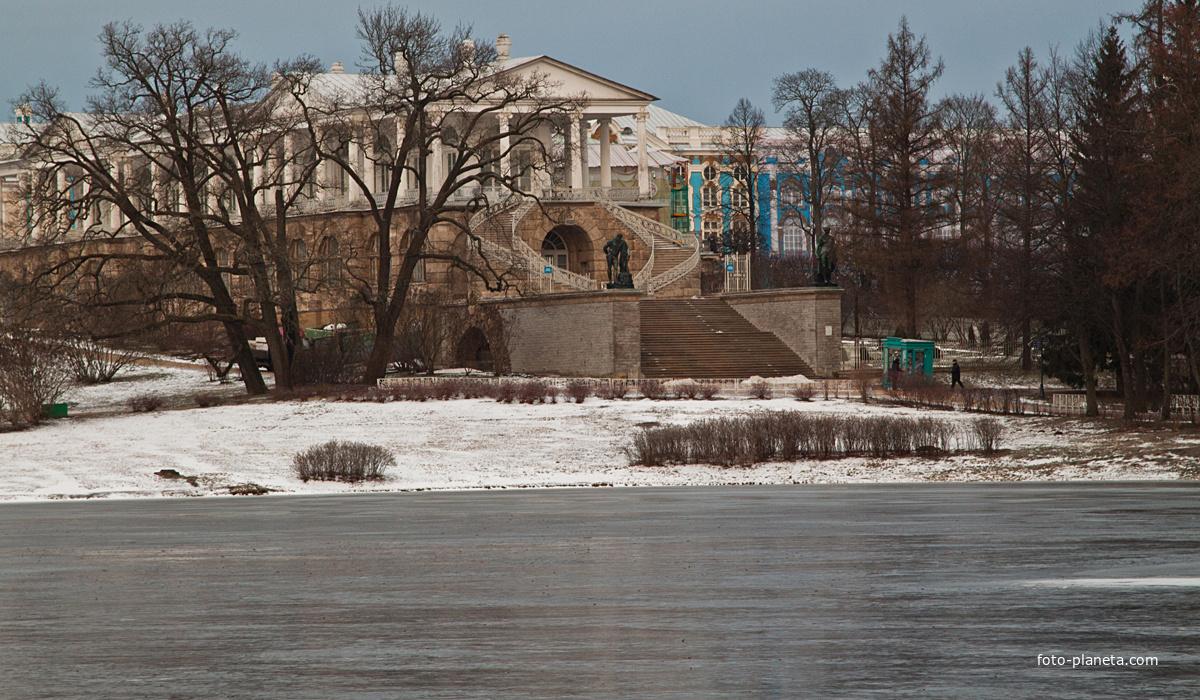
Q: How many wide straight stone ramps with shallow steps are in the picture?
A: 1